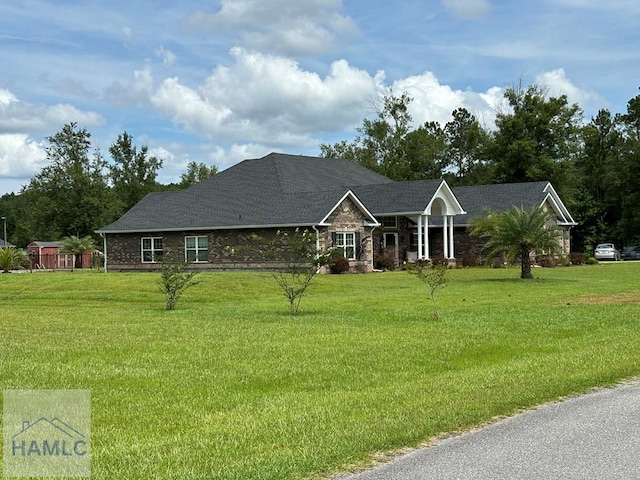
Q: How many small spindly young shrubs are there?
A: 3